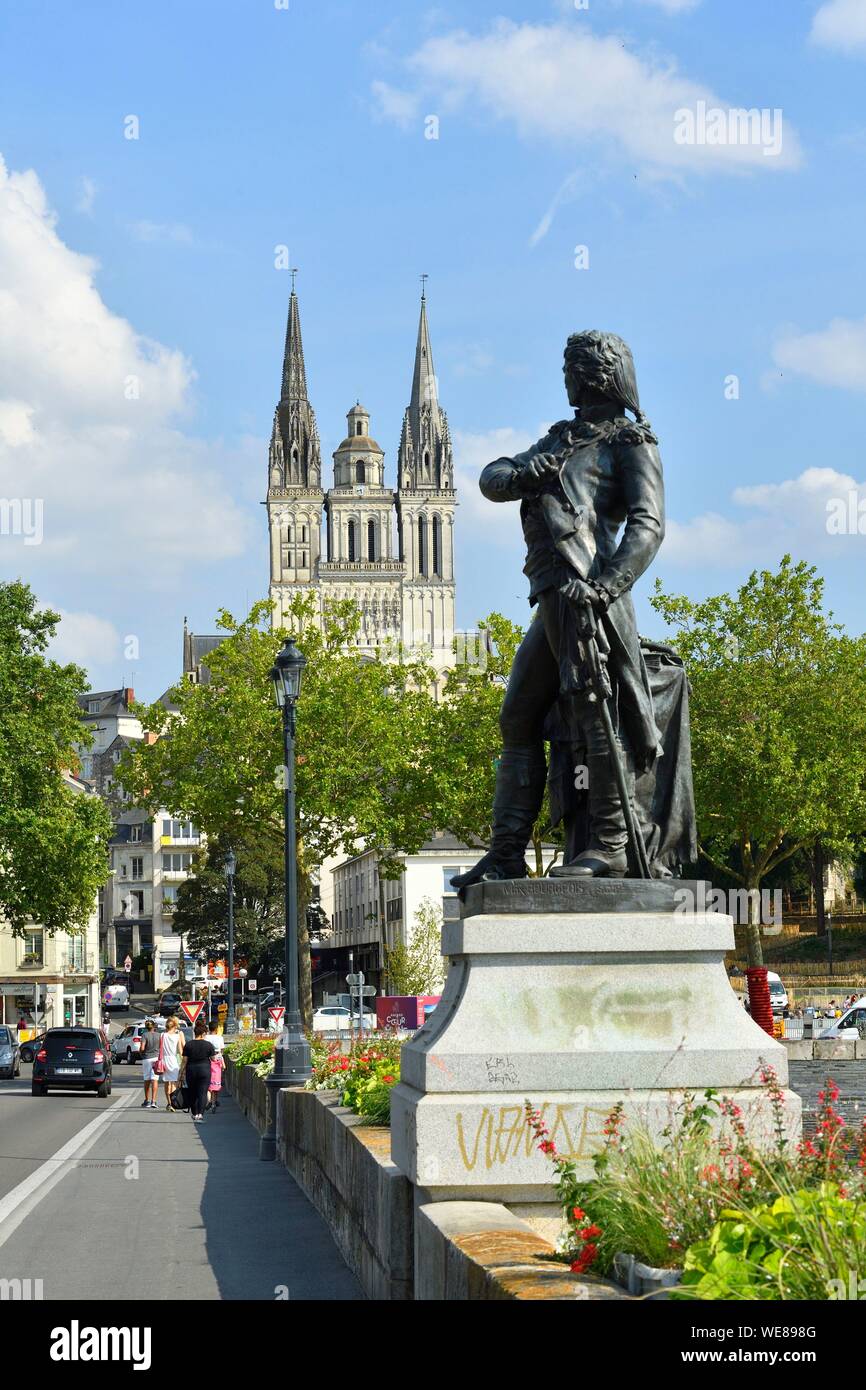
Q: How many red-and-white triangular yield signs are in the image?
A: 2